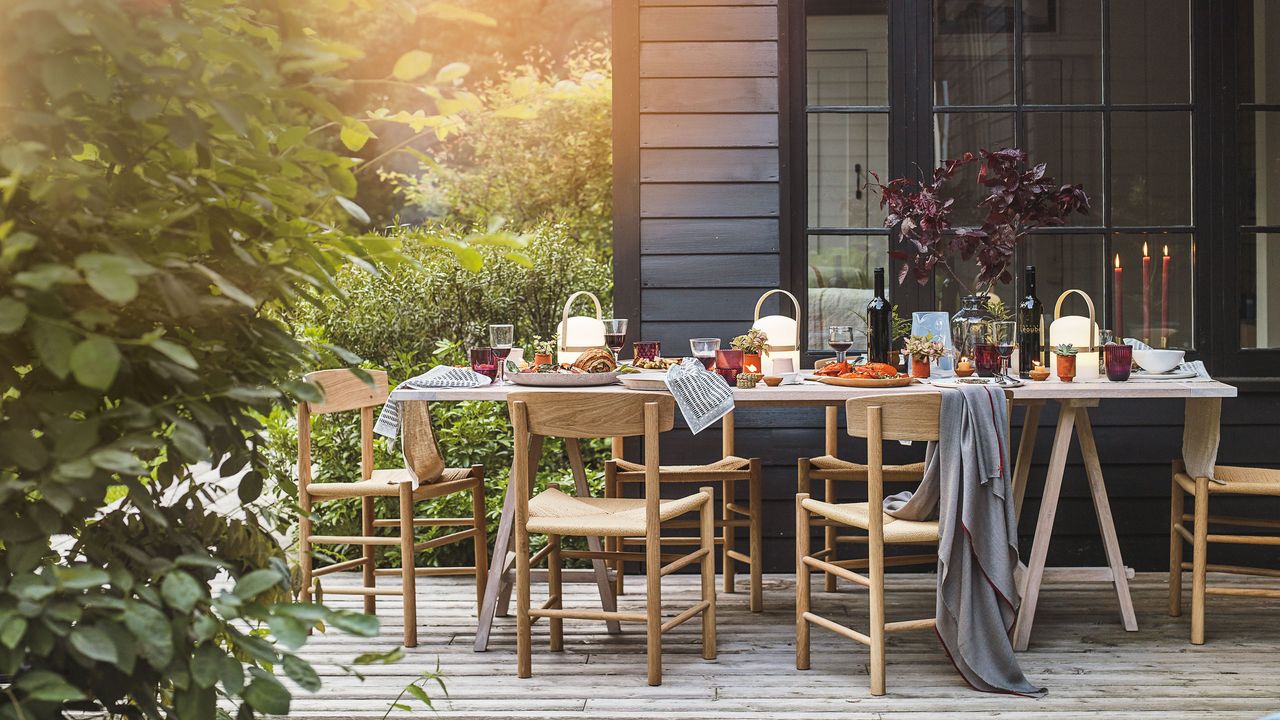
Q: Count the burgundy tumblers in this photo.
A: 5